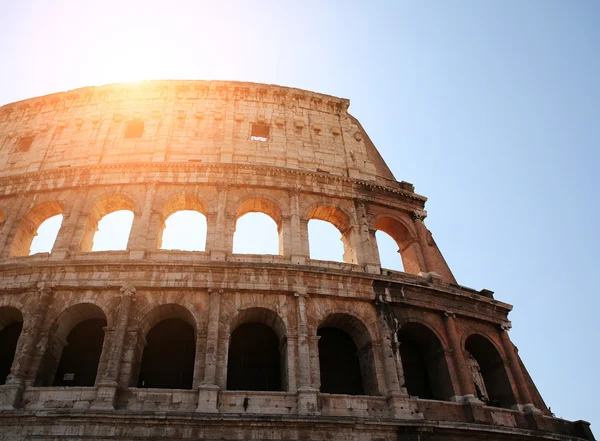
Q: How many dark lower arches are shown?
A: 7